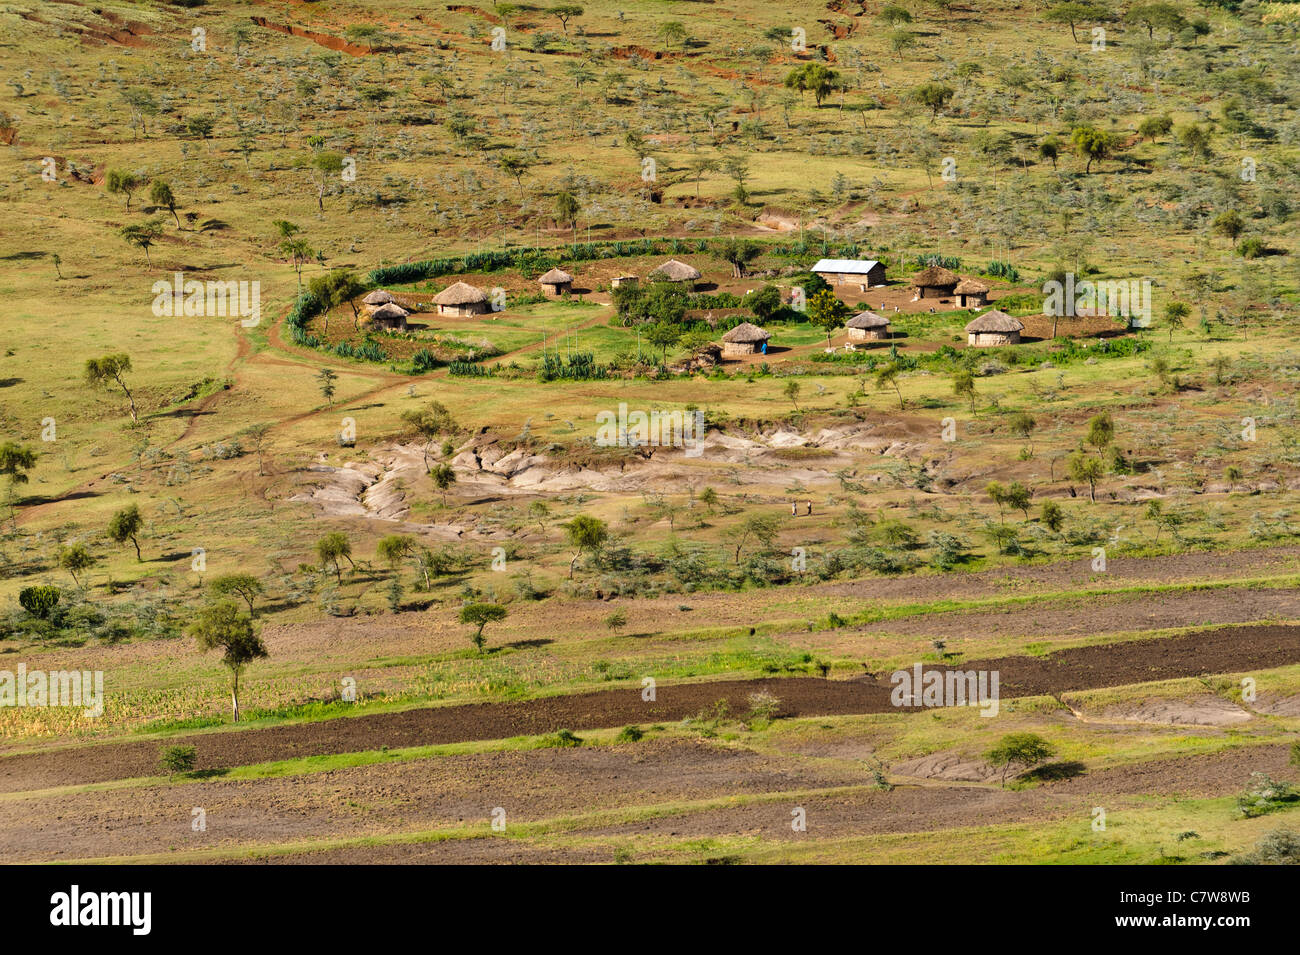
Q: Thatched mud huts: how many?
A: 10